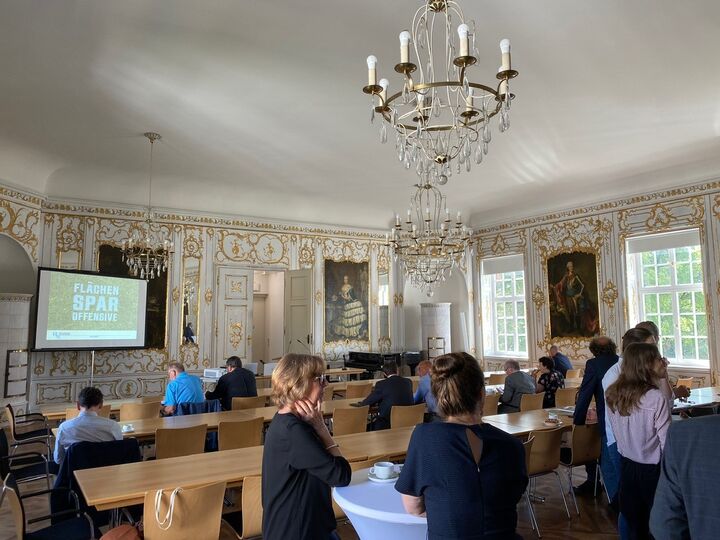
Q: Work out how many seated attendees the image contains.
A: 8